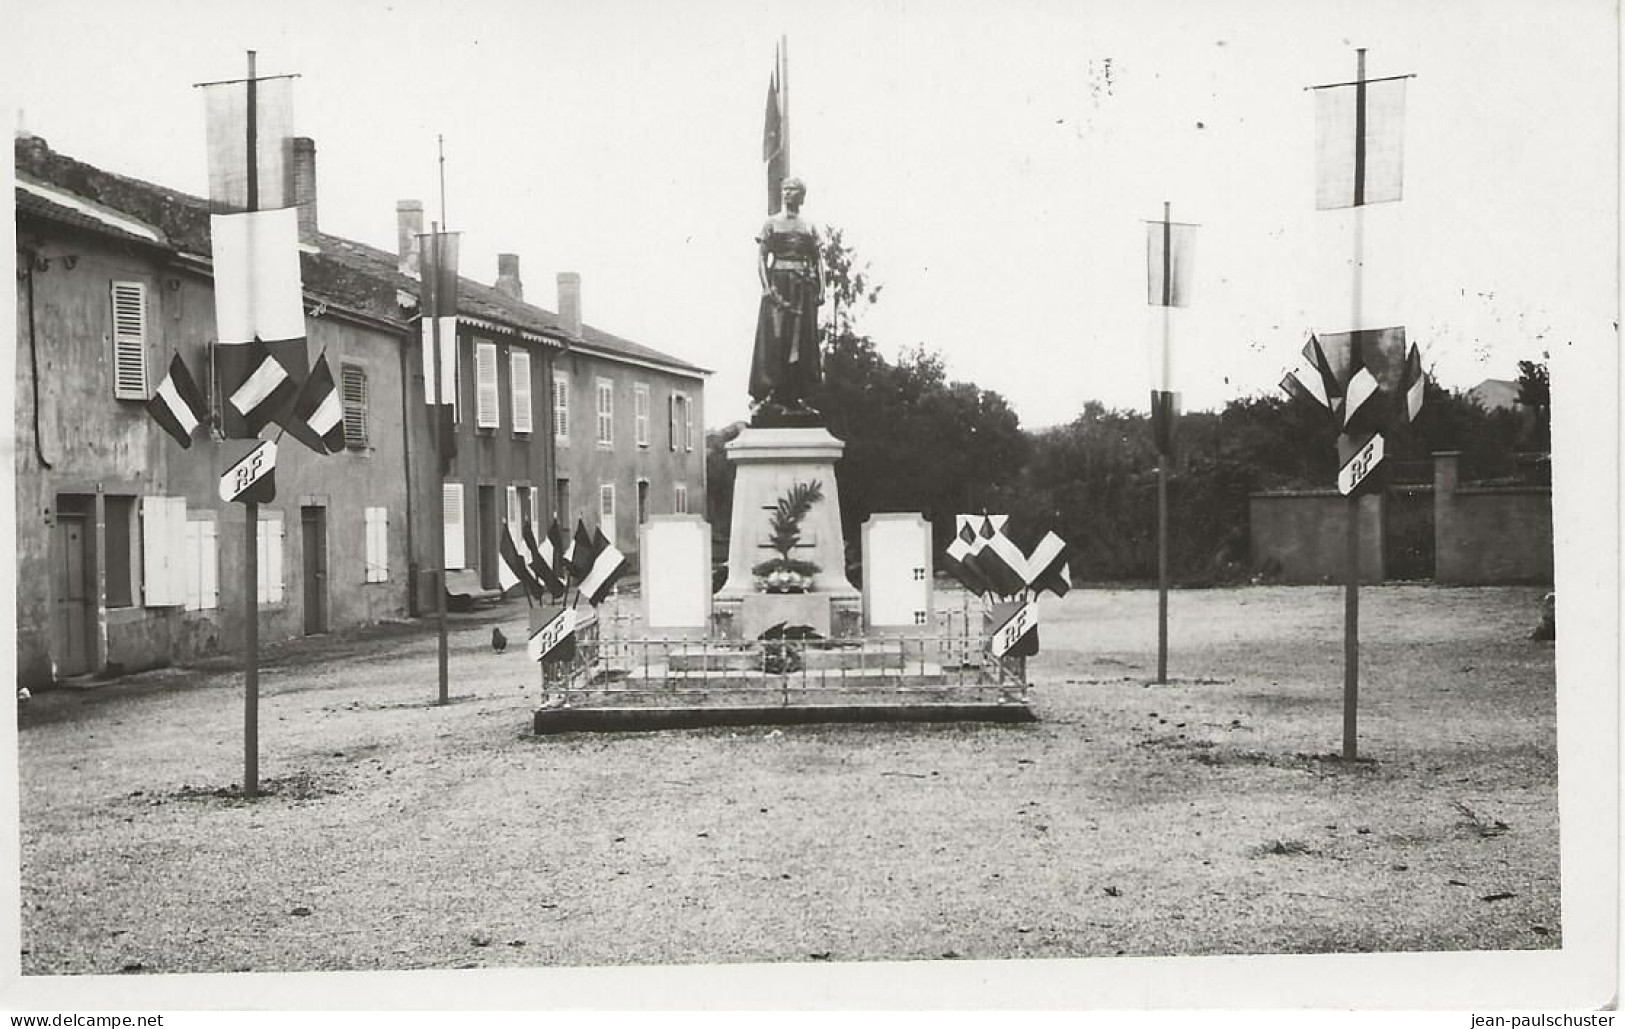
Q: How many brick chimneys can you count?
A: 4